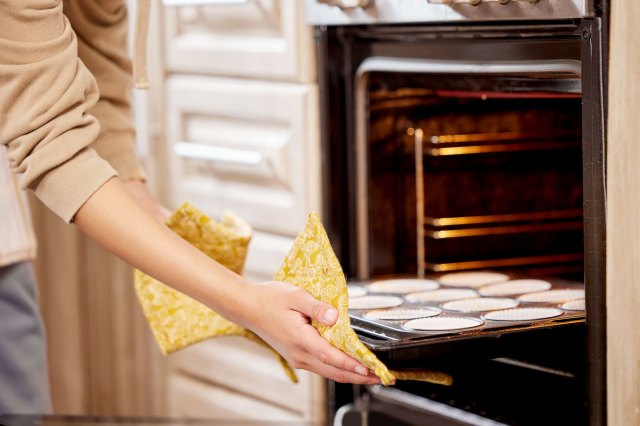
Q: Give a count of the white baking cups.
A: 12